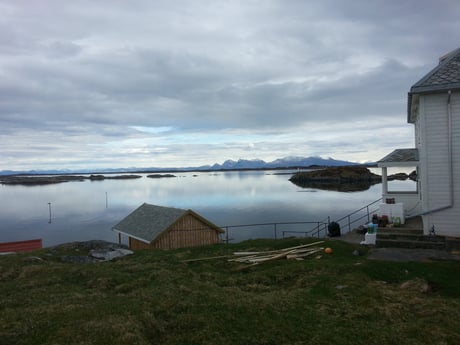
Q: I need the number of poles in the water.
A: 2